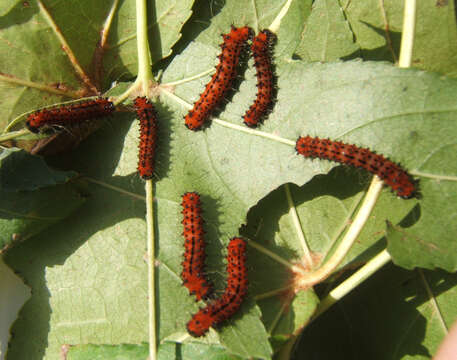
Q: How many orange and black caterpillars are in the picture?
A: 7